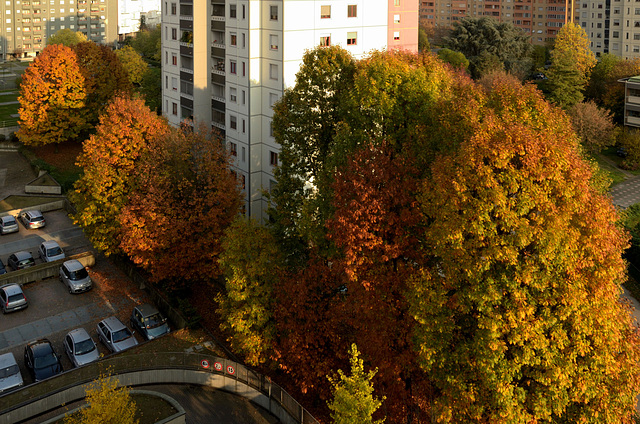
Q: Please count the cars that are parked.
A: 12